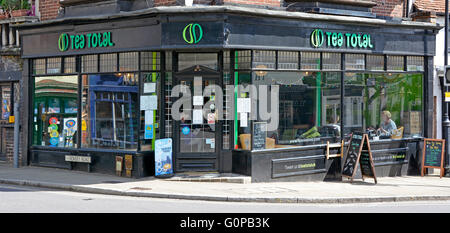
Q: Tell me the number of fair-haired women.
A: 1